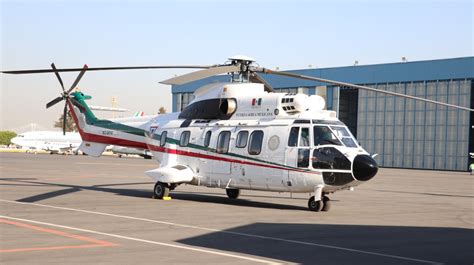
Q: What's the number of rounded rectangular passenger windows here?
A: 6